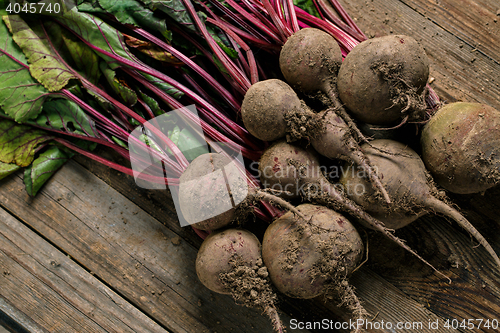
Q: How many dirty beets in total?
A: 10